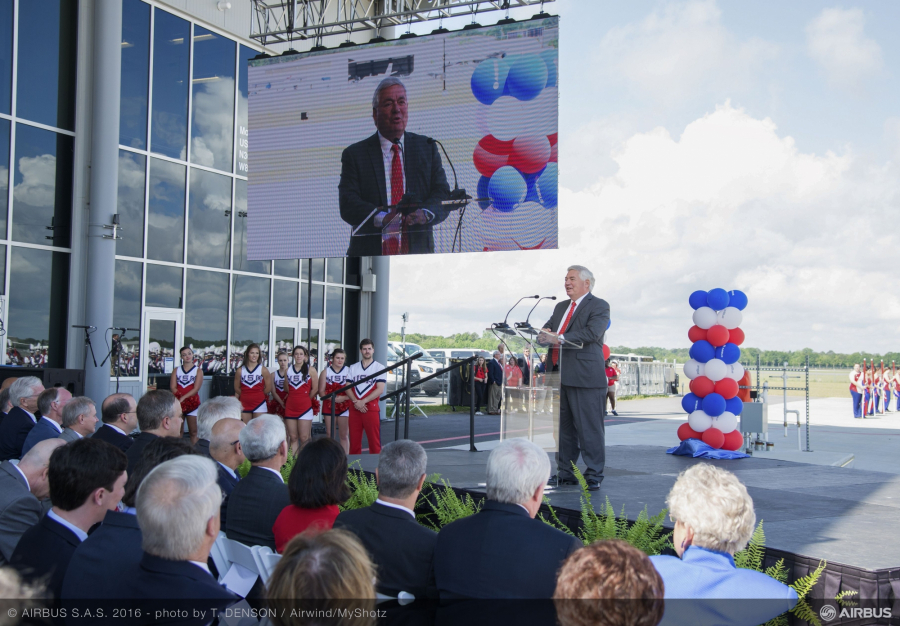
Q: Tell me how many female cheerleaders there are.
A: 5